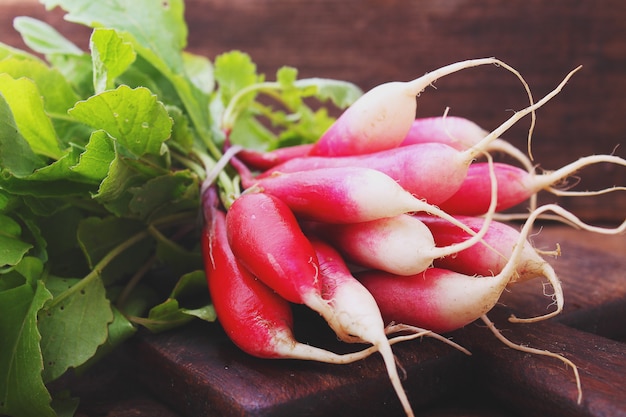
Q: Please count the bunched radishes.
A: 11